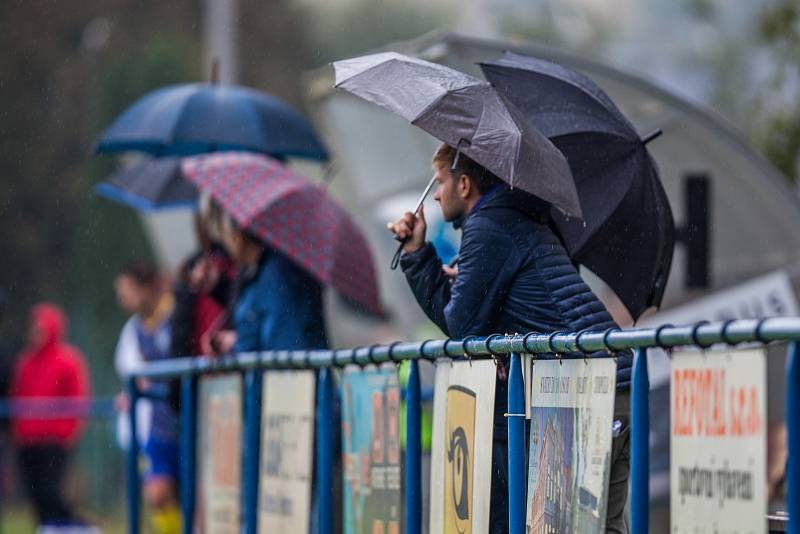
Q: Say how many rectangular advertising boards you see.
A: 6